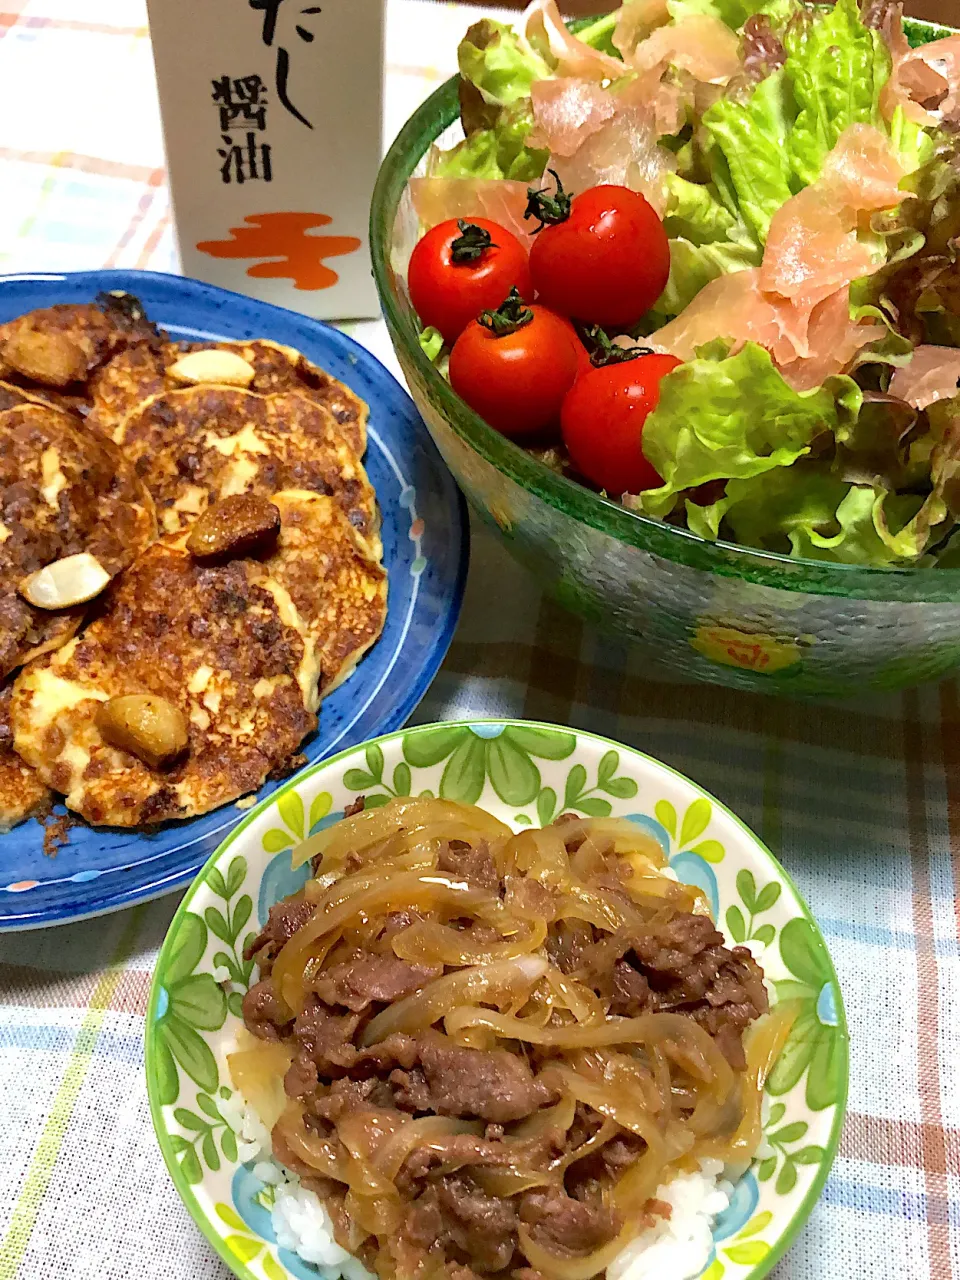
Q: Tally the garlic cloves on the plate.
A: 5